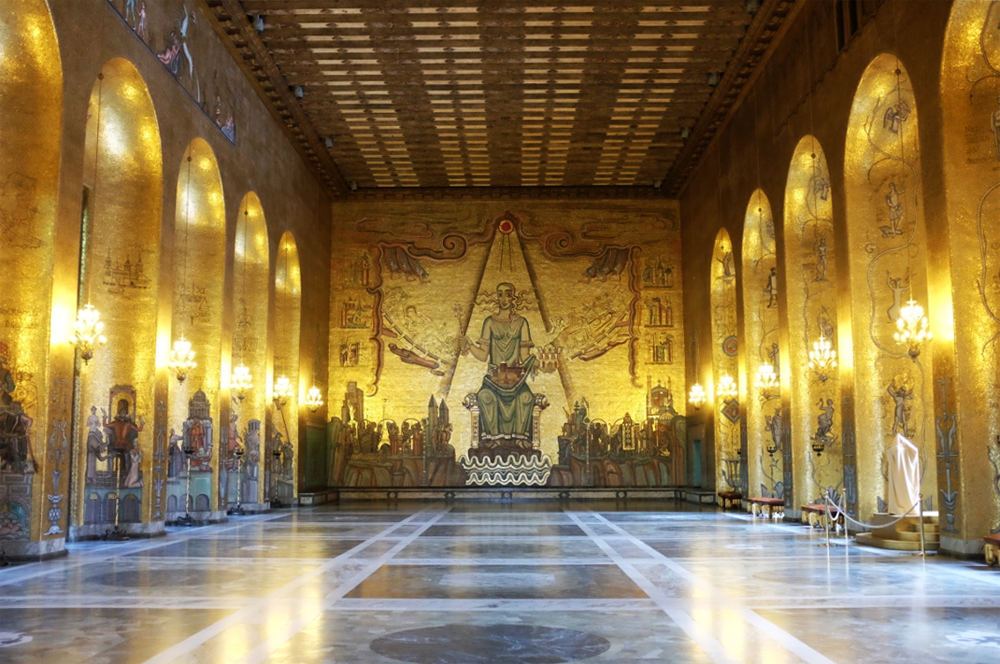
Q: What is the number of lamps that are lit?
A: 10